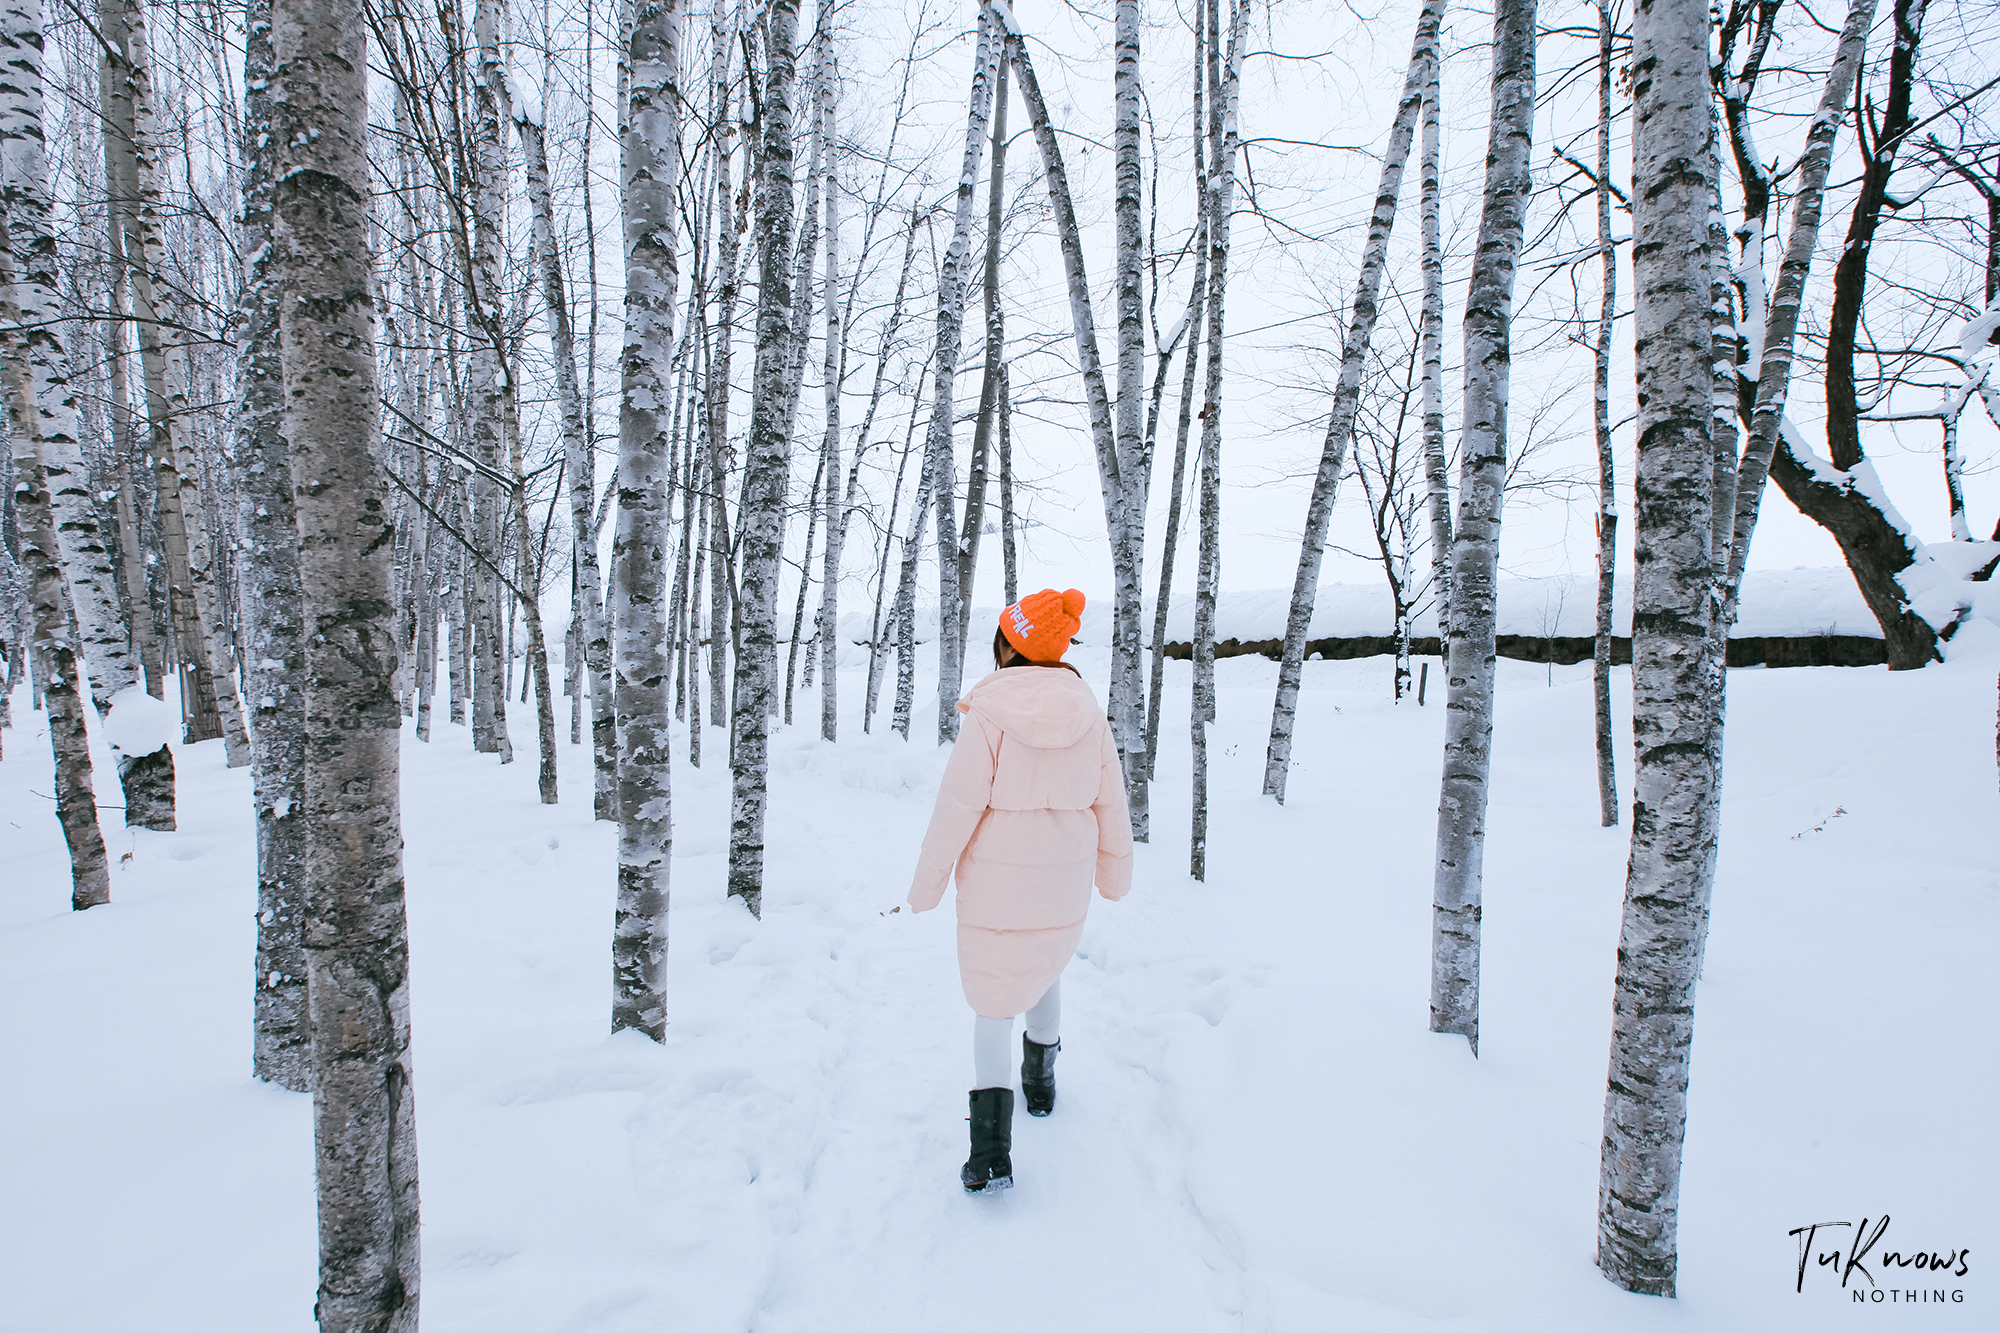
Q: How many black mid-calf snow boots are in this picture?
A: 2